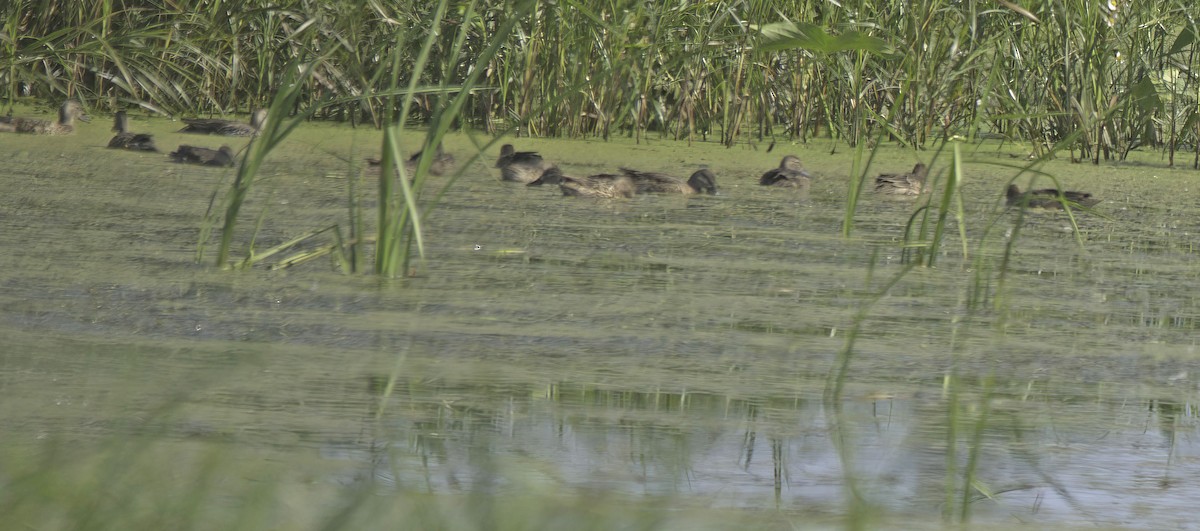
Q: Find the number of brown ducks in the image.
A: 11